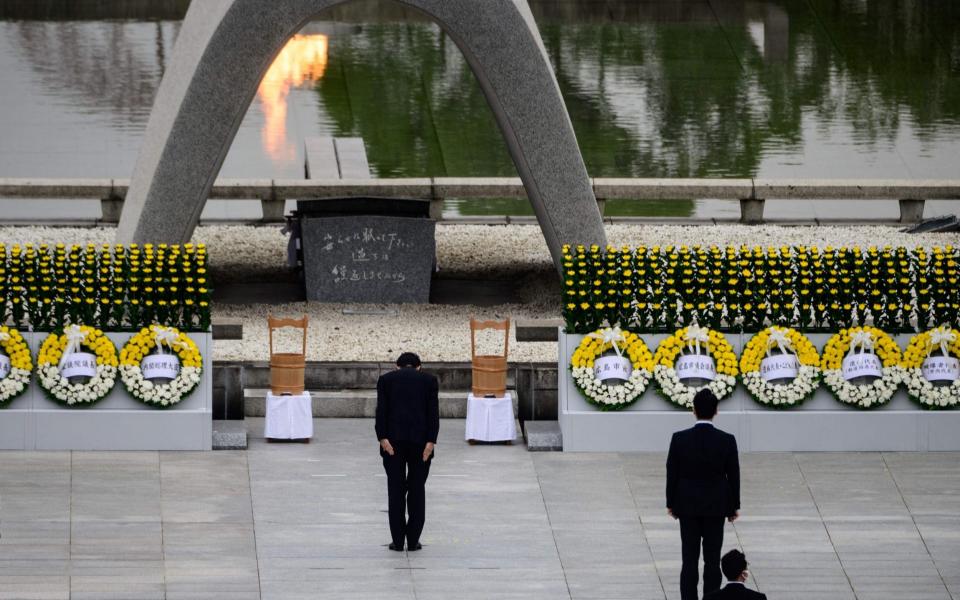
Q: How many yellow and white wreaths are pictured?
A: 8